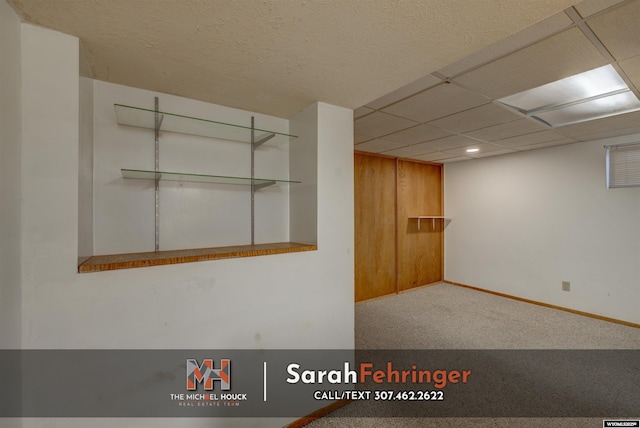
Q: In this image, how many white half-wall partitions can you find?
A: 1